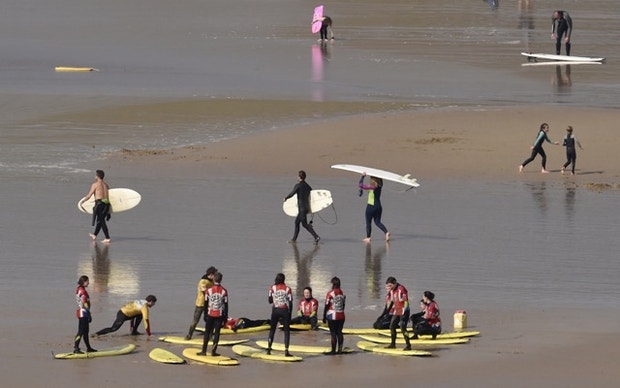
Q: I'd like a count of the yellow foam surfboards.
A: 13